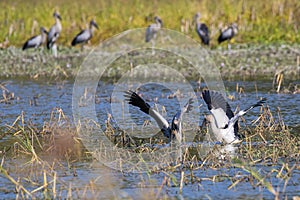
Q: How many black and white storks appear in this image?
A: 8